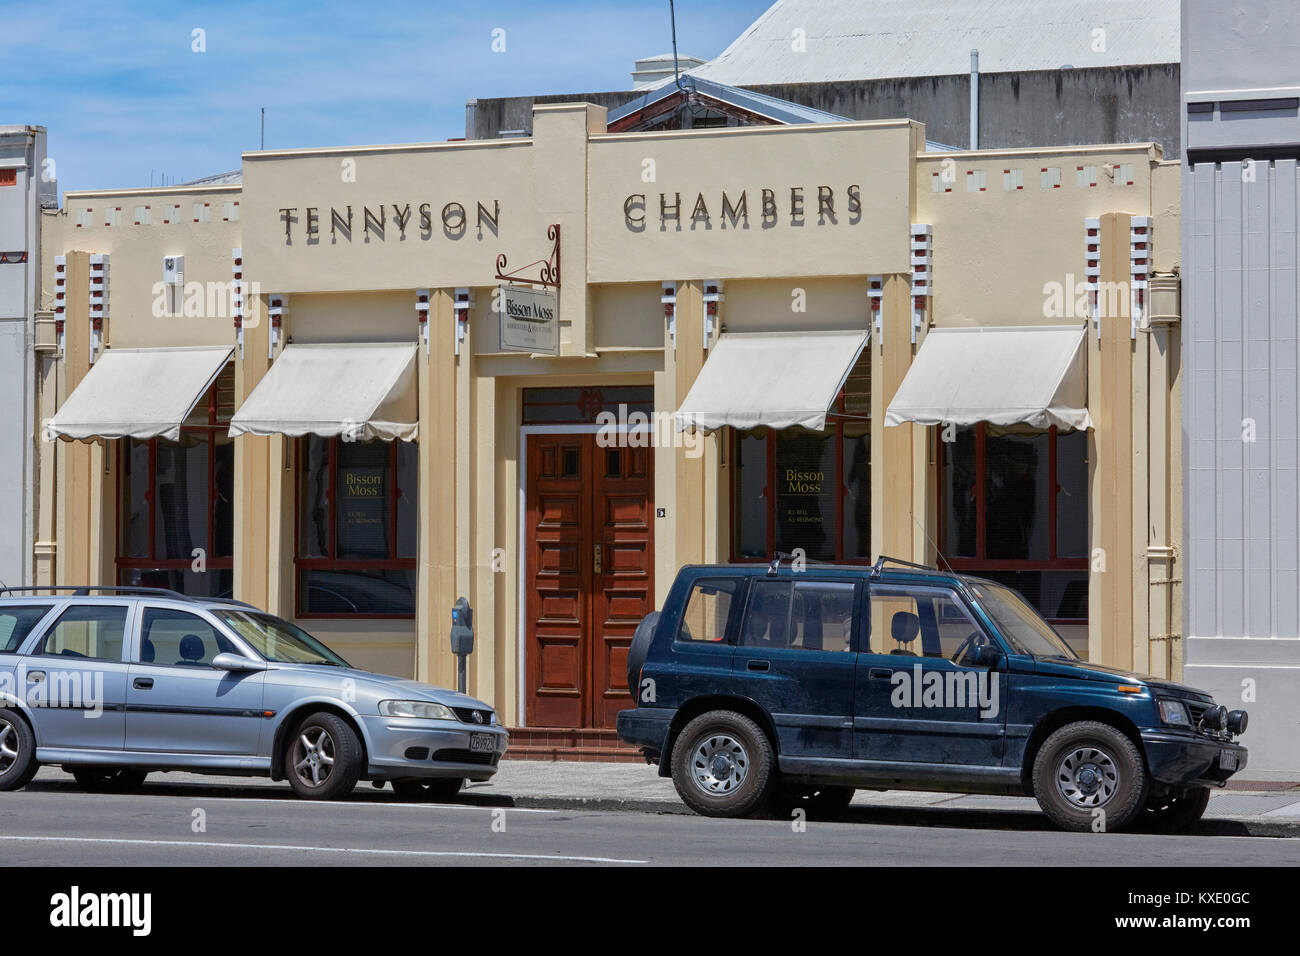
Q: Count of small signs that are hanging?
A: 1